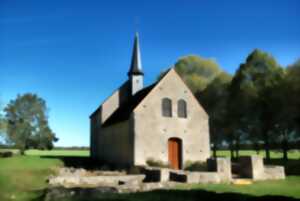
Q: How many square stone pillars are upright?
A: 2